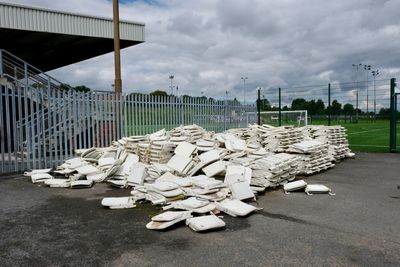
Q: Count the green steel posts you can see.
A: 4